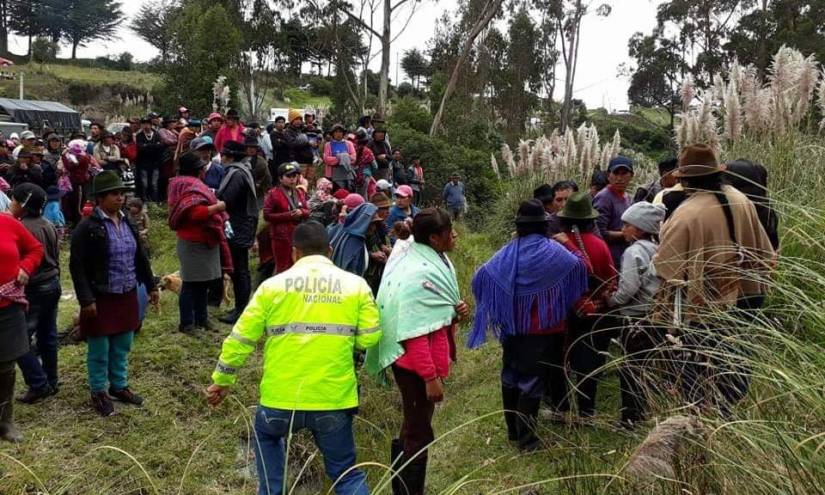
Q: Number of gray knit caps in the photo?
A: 1